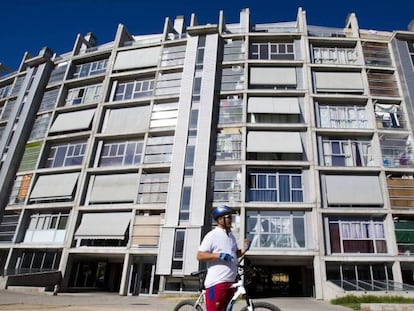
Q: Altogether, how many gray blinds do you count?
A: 11